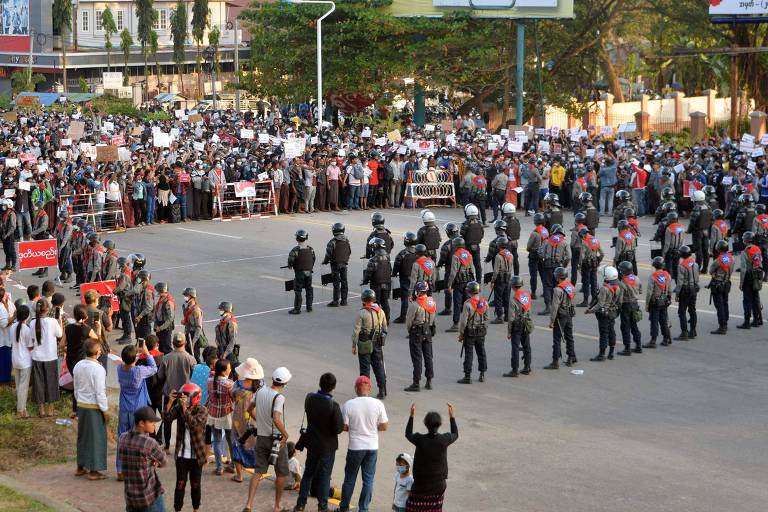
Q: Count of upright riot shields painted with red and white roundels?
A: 0